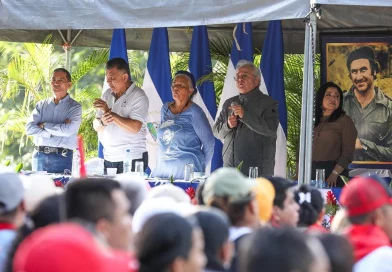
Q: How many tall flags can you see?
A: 5